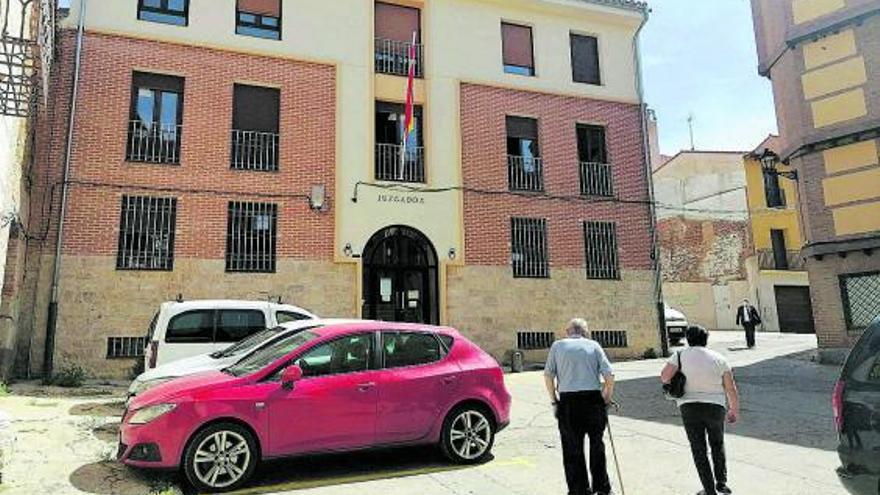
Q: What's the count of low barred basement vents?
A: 3